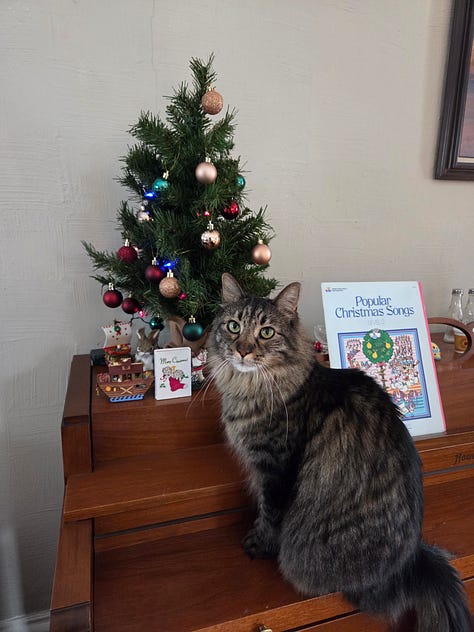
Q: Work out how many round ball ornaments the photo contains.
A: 15